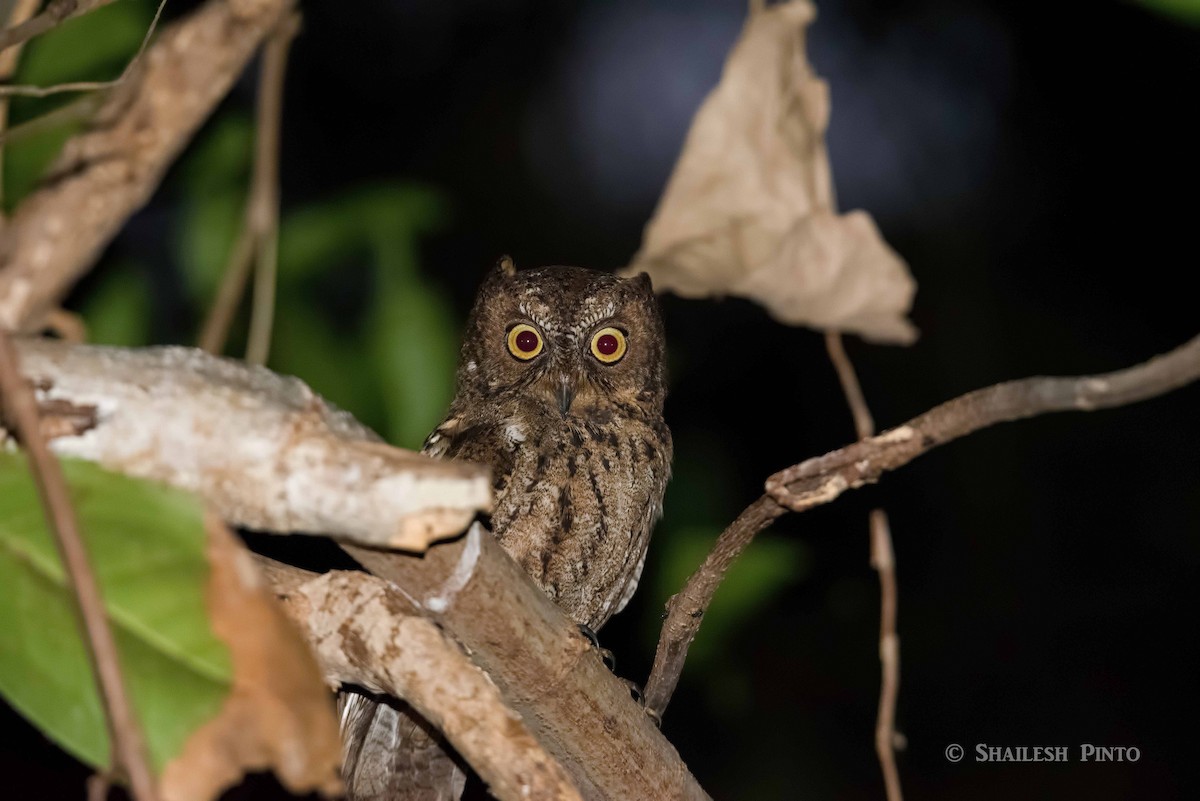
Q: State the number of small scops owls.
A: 1